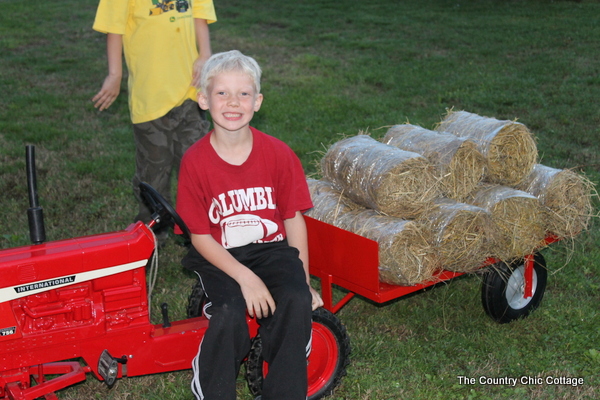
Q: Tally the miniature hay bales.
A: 8